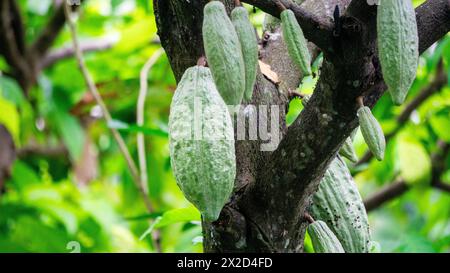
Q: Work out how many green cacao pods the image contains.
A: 9